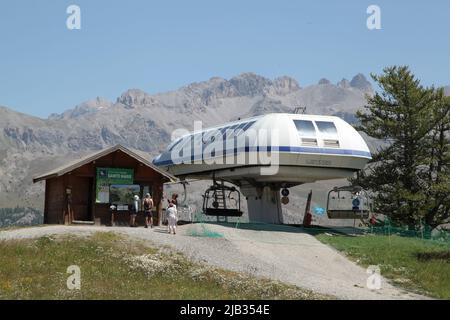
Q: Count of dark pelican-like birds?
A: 0